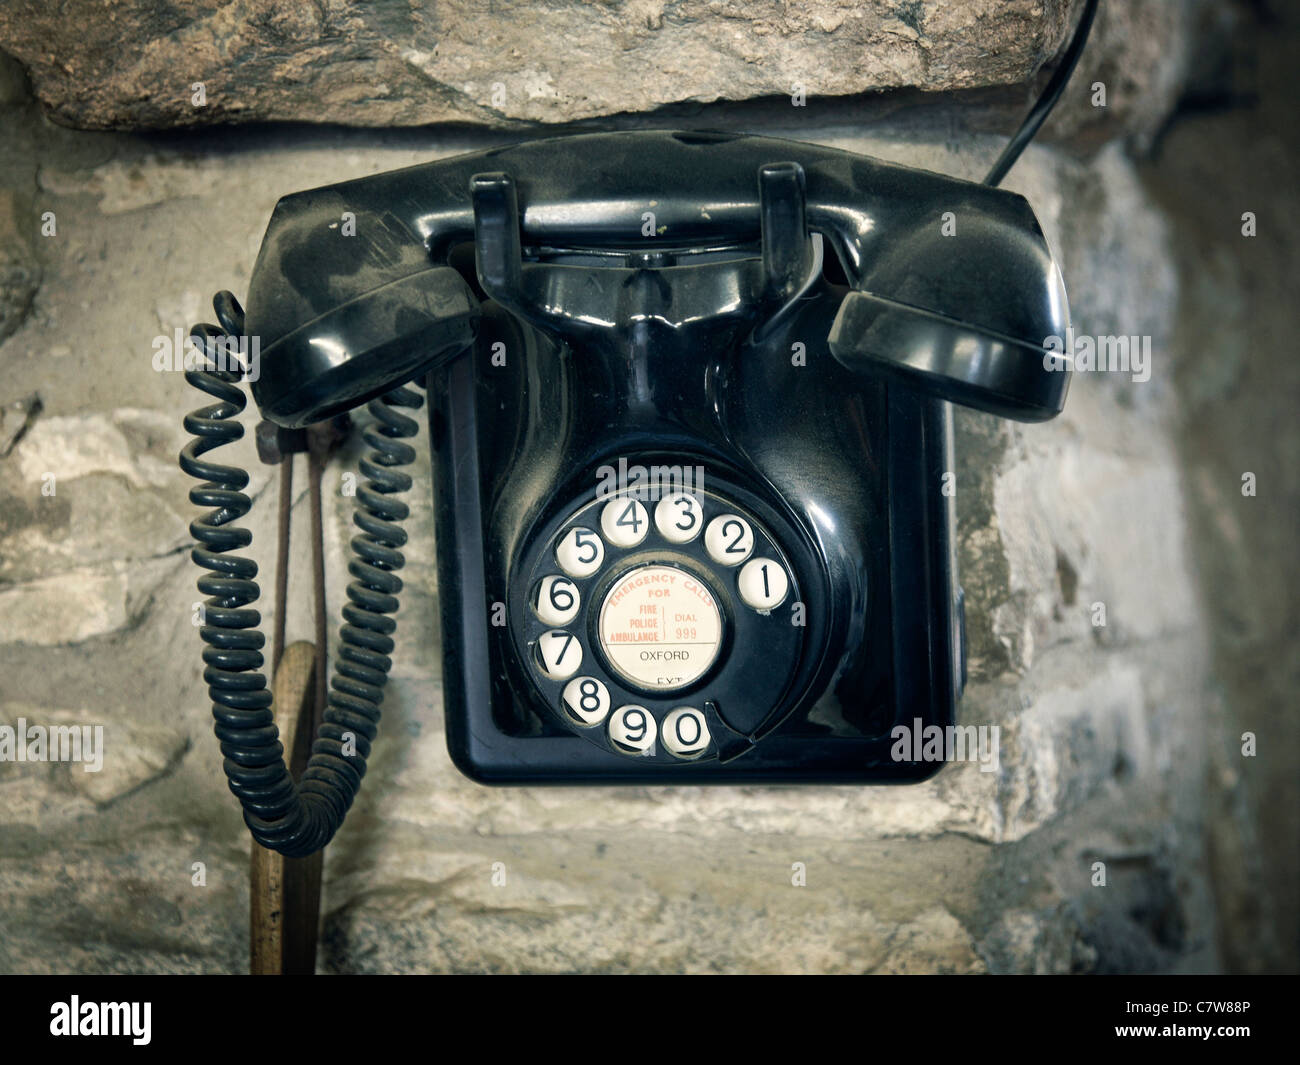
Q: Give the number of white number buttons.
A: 10